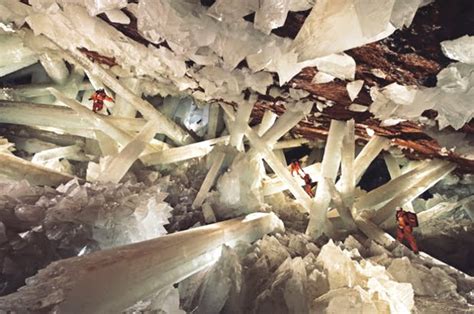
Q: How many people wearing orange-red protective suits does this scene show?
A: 4